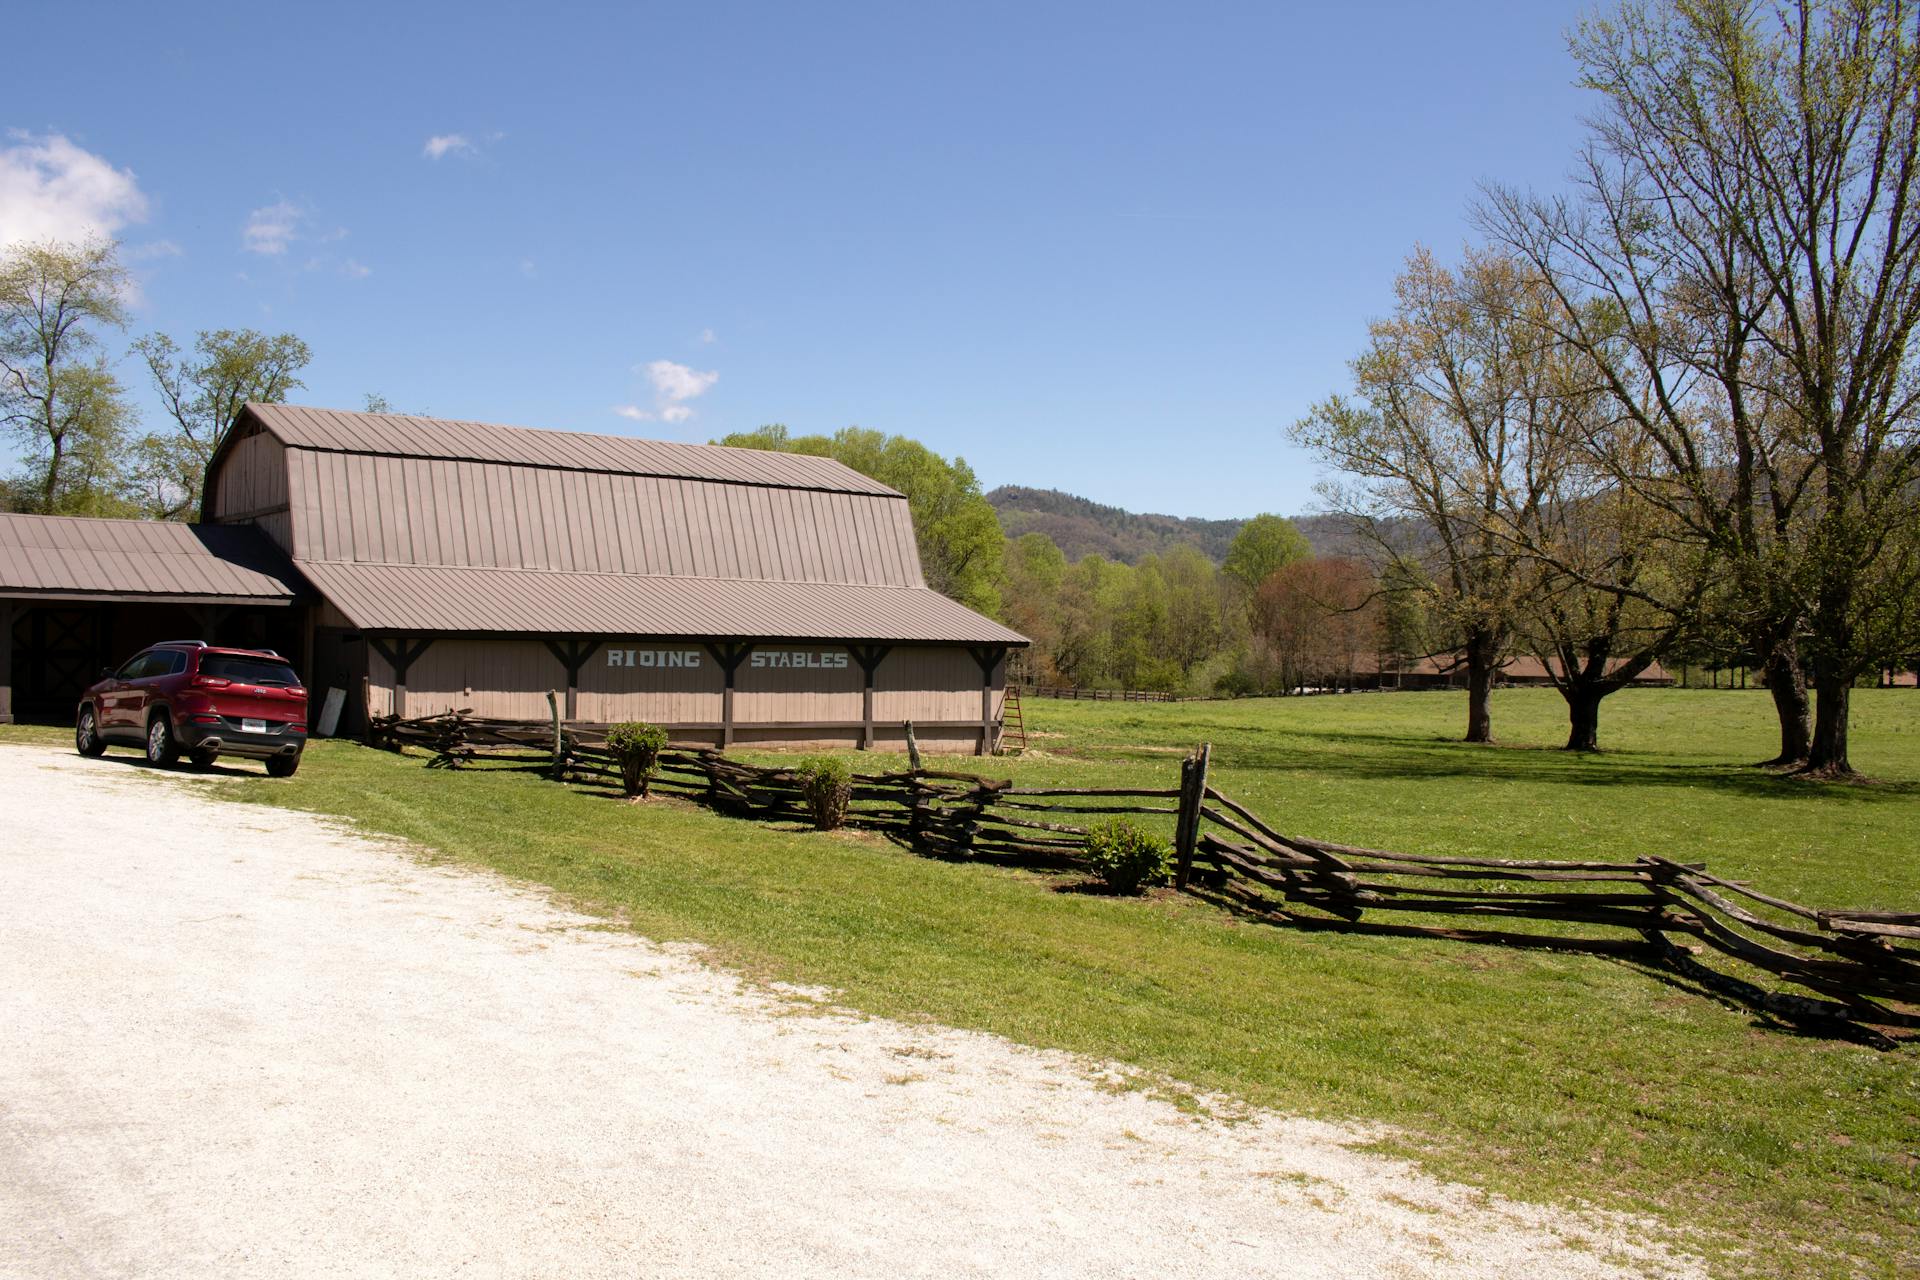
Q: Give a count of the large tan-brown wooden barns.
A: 1